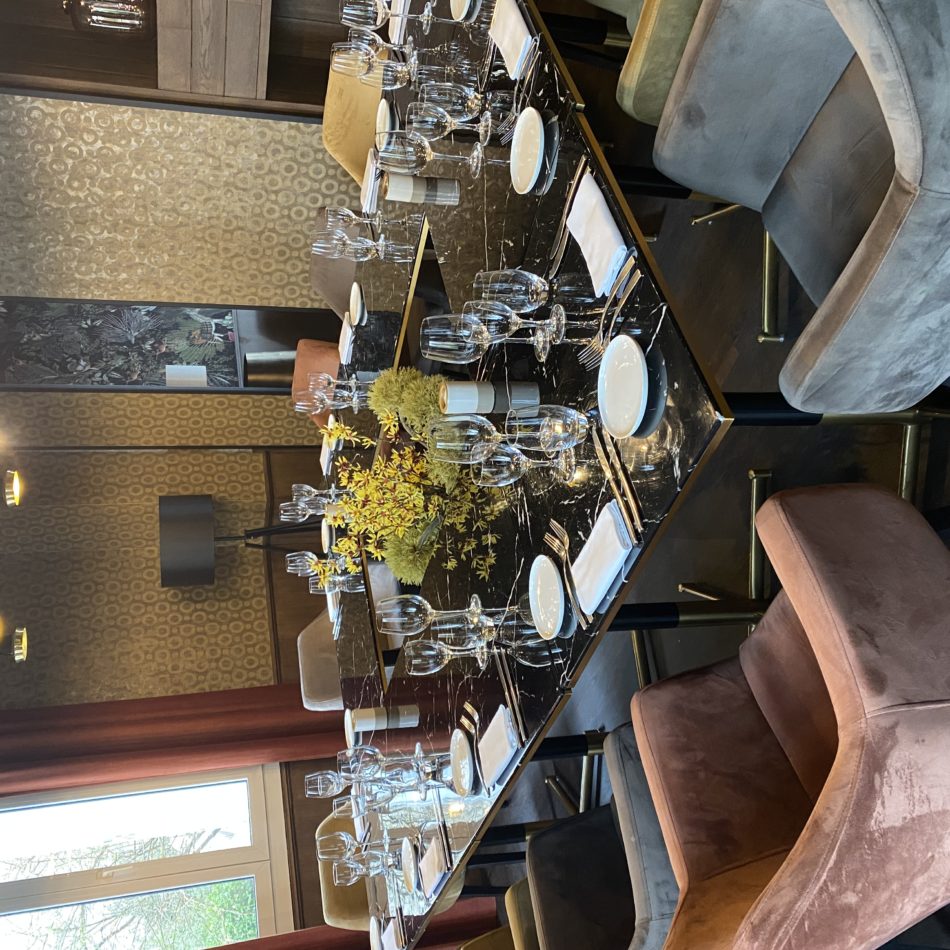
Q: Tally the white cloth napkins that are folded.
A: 12